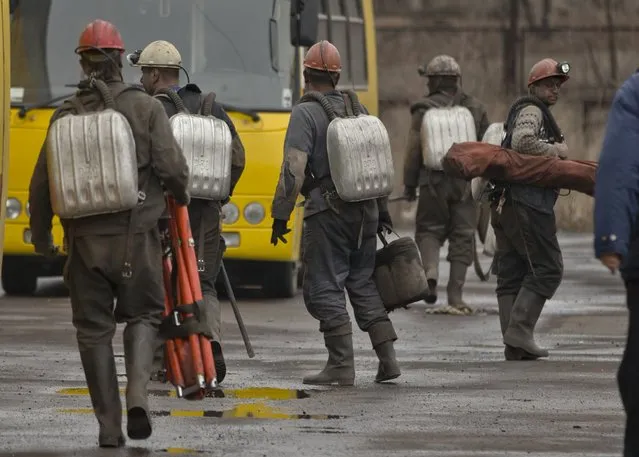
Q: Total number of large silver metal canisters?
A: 5